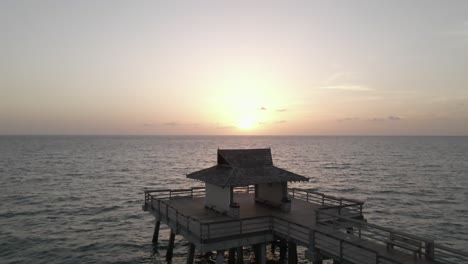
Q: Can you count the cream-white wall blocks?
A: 2